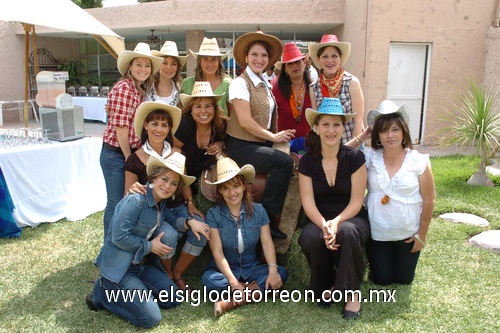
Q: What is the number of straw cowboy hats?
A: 11